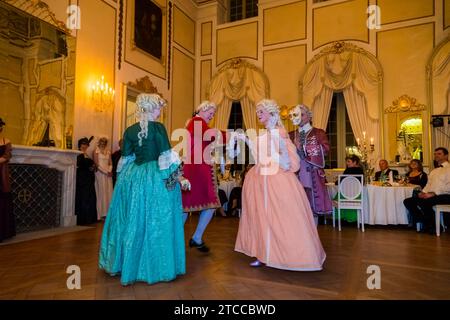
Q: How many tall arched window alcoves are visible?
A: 3